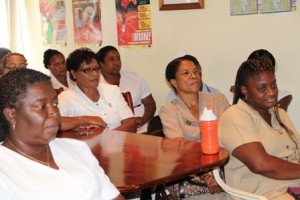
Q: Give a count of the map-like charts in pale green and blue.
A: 2